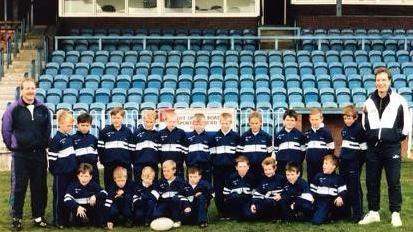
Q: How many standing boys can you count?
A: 11